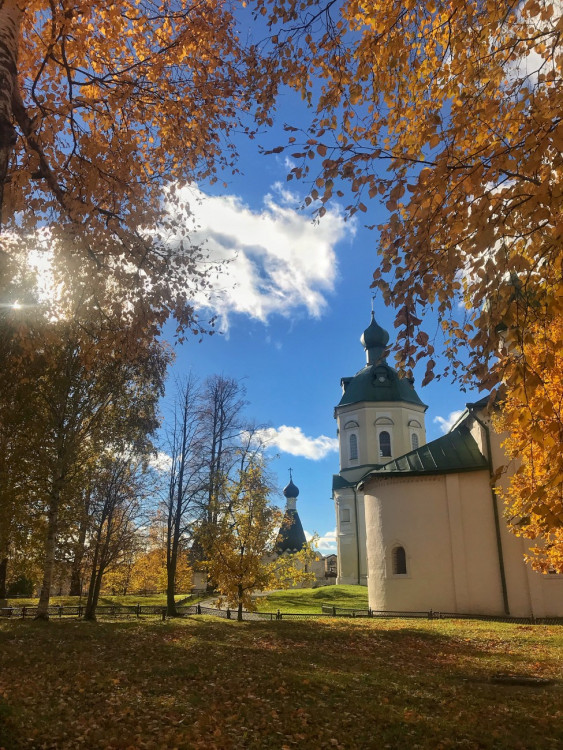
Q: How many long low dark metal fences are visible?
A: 1